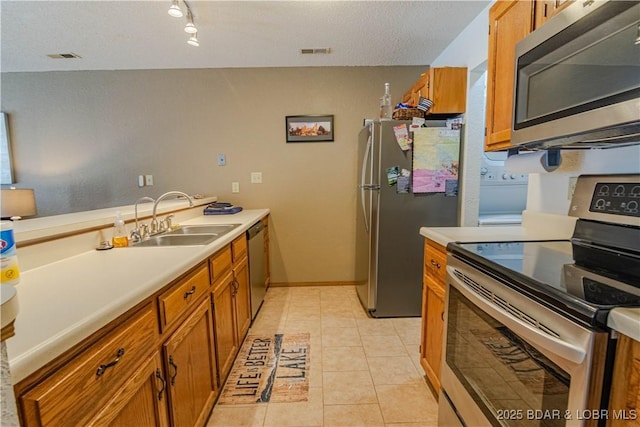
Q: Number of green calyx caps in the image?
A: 0